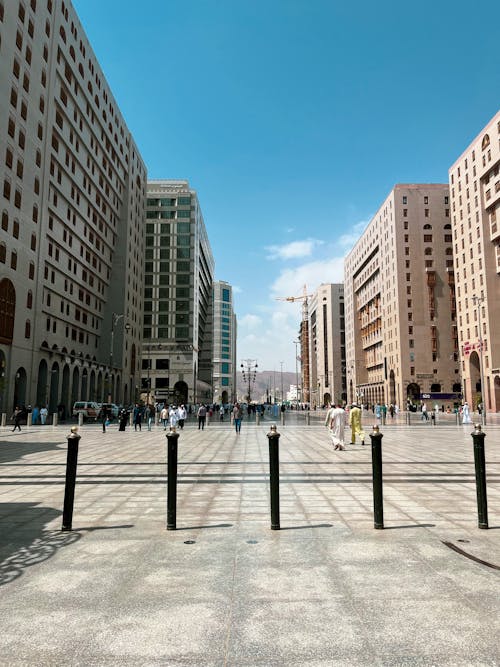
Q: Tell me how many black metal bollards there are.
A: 5